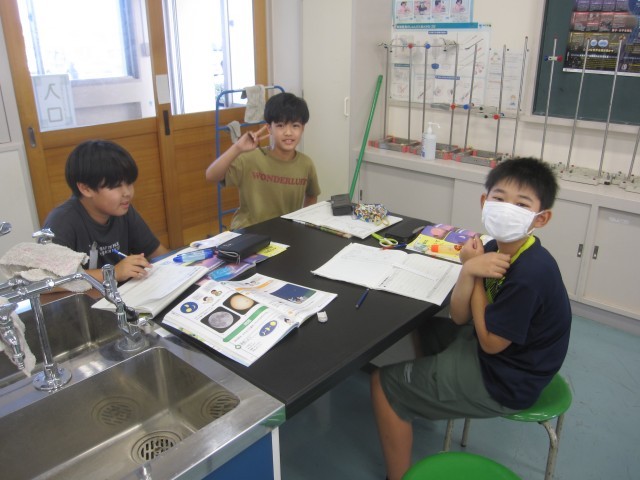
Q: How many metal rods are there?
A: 11